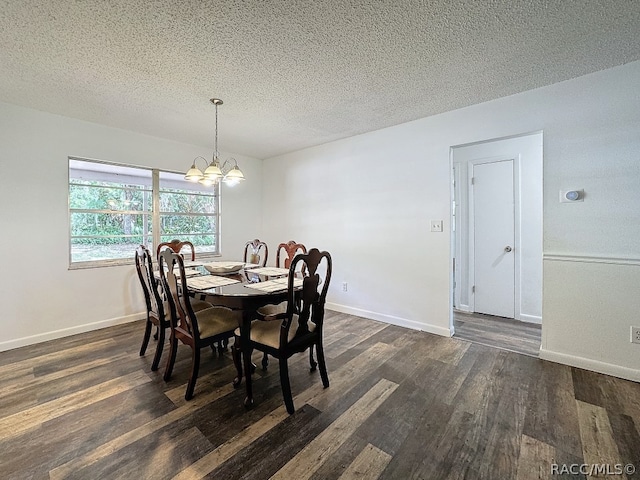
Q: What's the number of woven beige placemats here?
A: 6